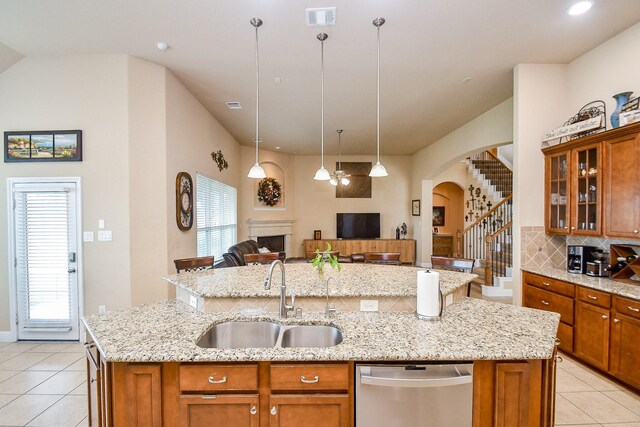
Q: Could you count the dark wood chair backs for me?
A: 5